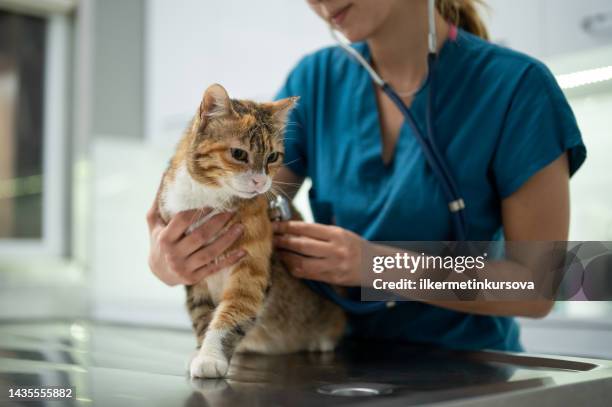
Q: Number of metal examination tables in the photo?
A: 1